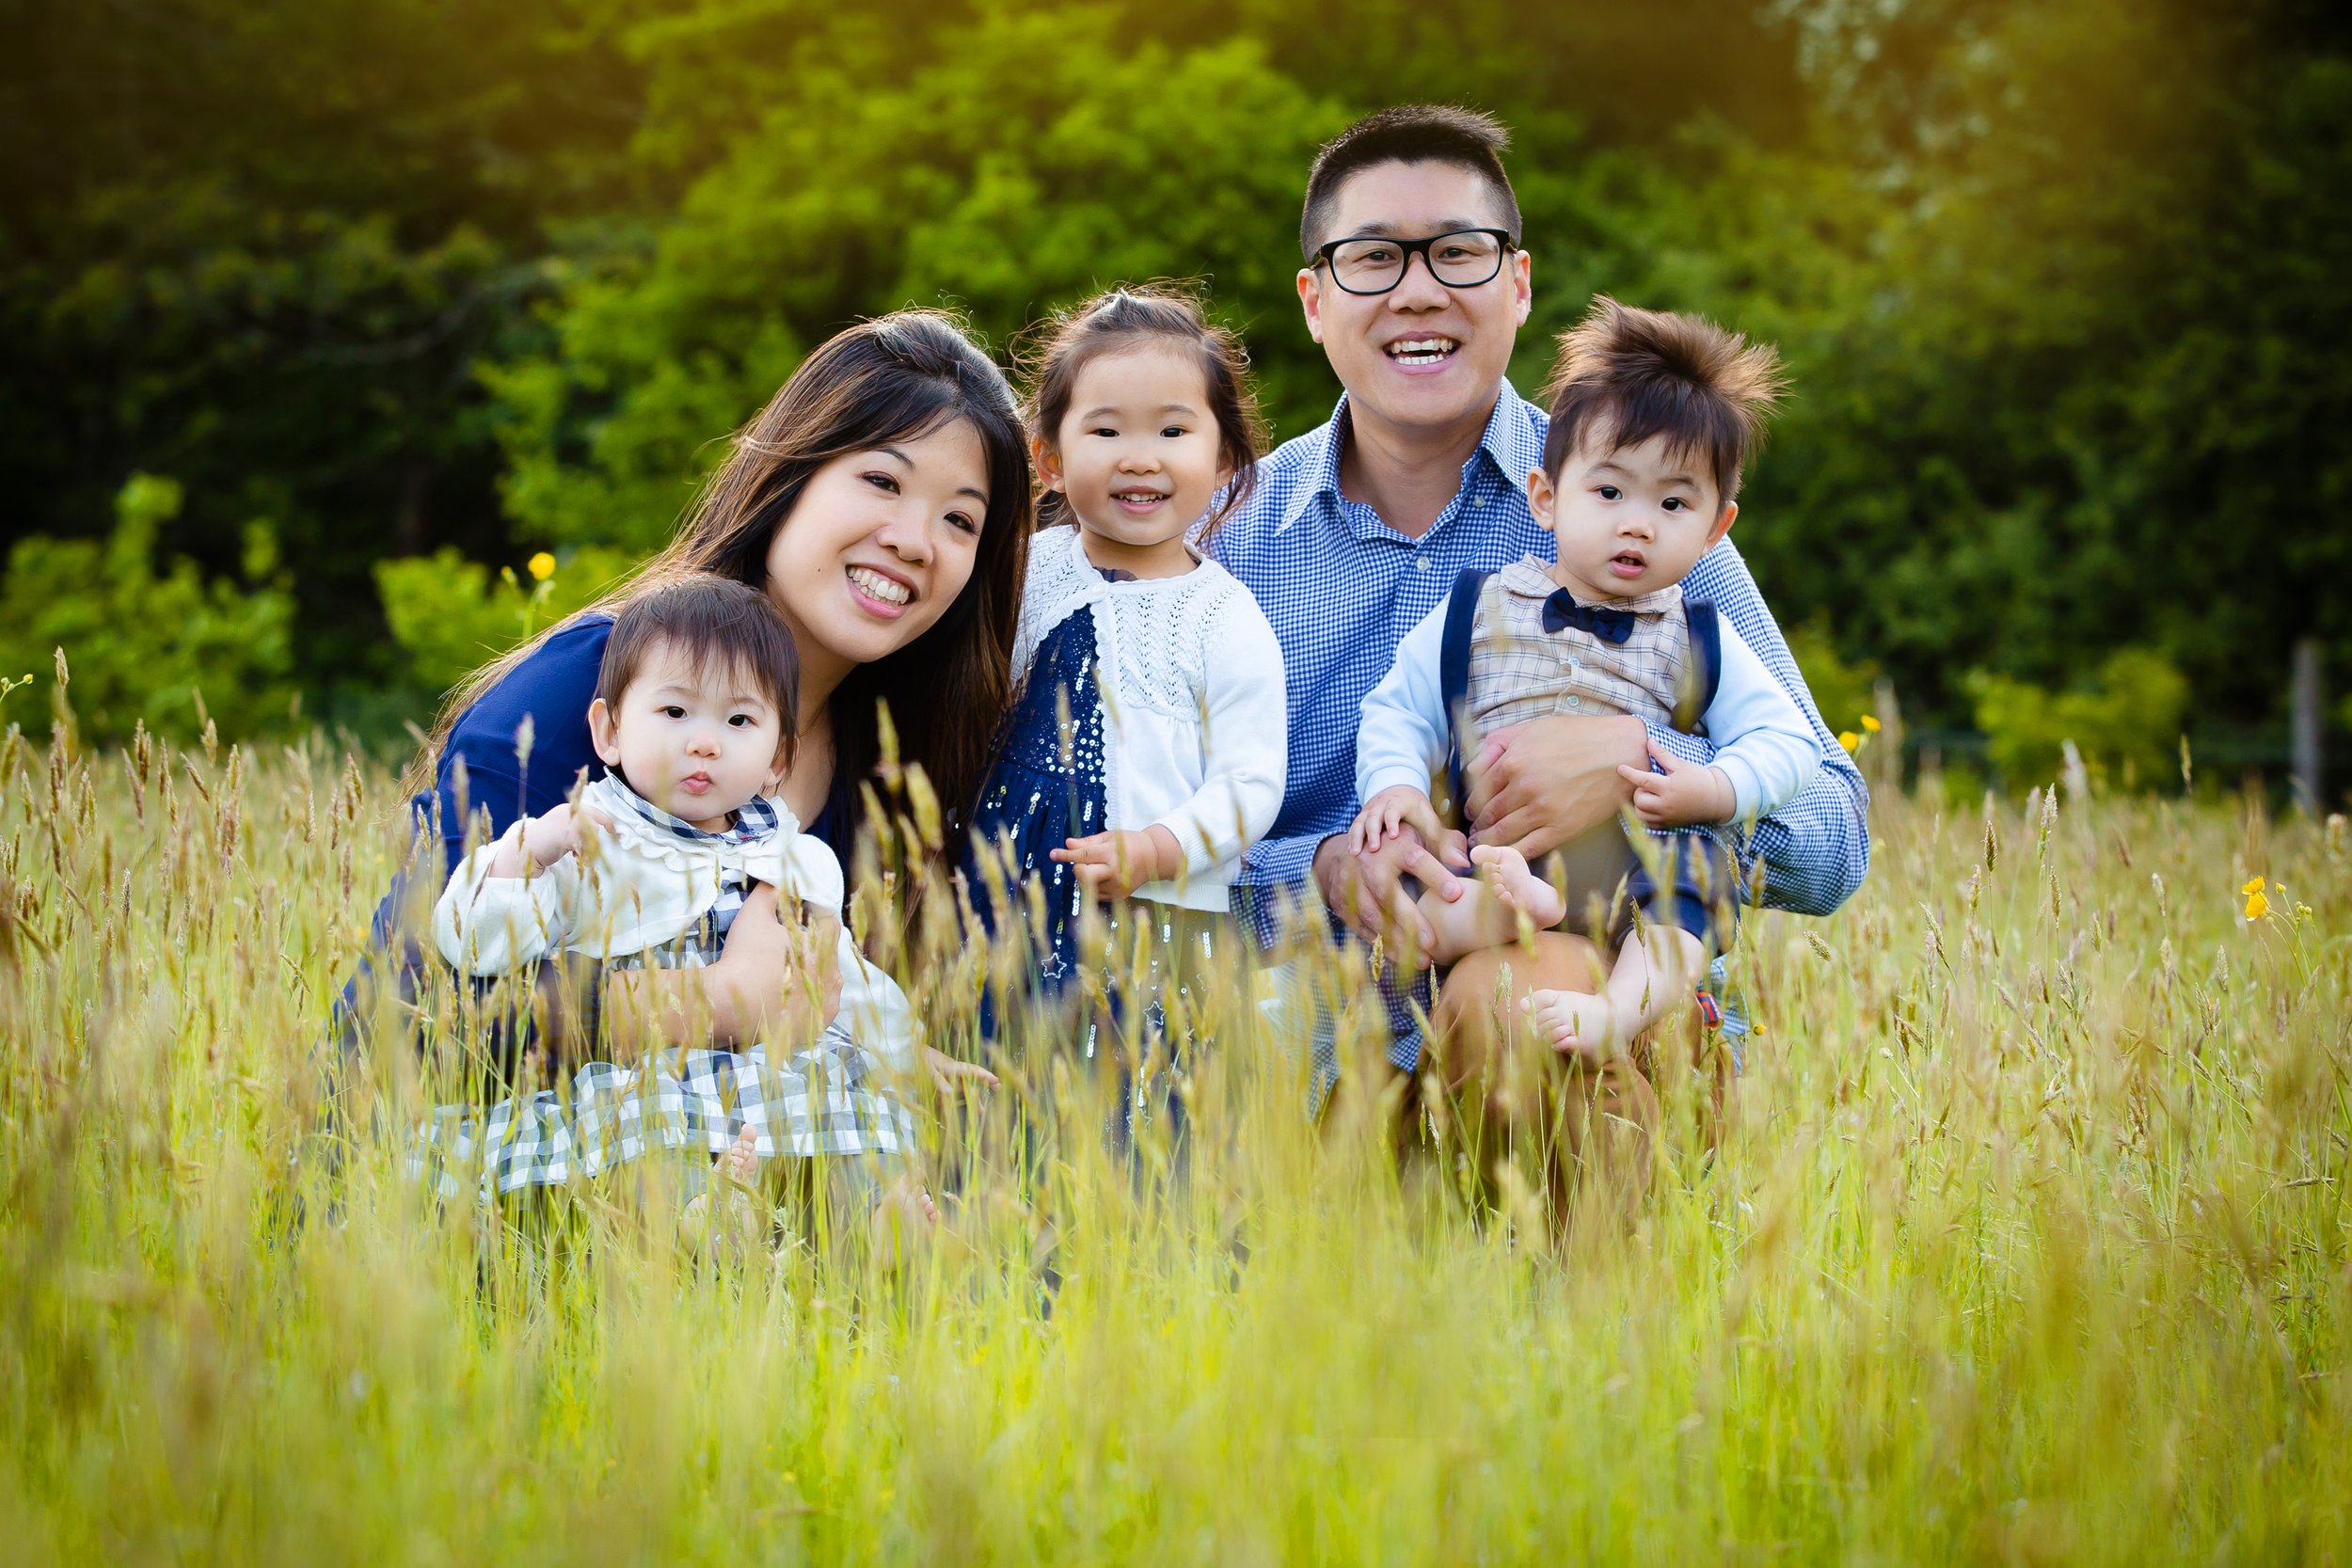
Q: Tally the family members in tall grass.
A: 5